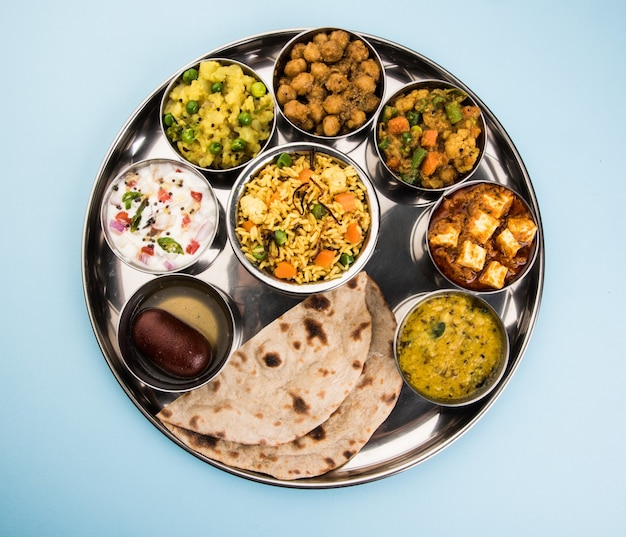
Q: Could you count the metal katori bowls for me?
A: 8